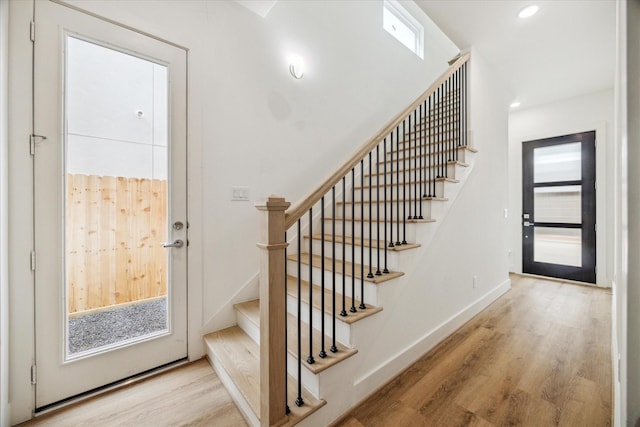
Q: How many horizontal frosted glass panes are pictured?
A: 3